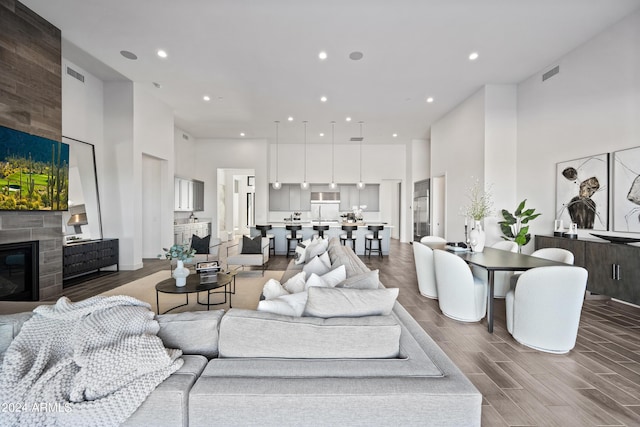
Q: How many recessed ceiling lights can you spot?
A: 11